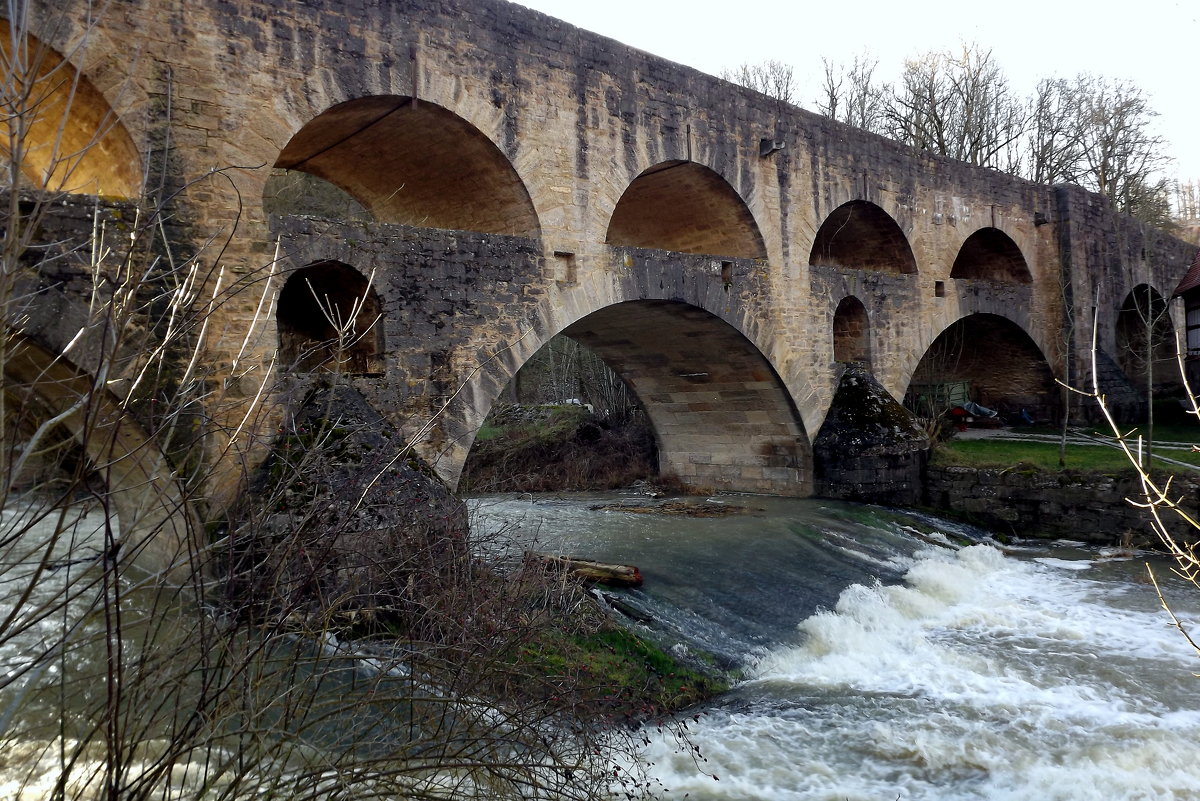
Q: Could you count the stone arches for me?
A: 11